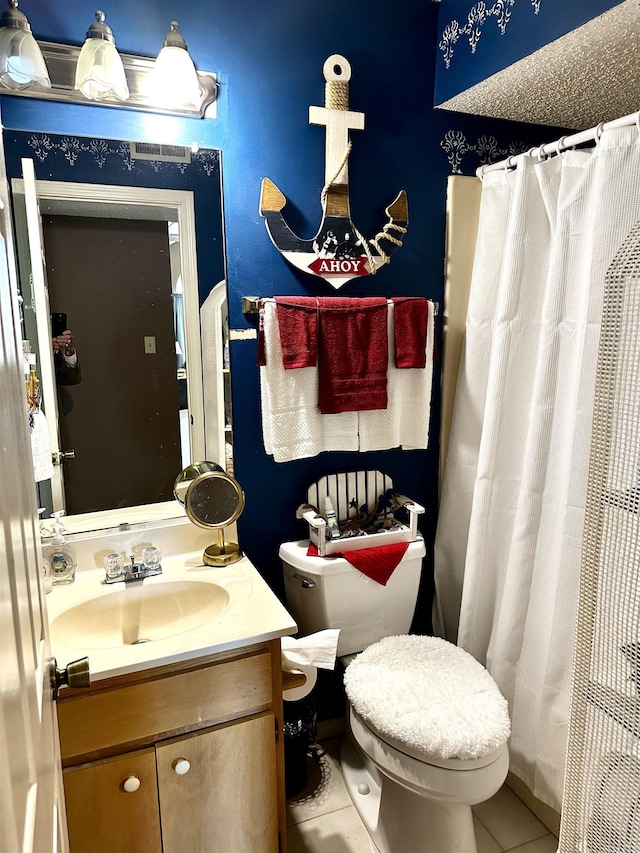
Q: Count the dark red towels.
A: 3